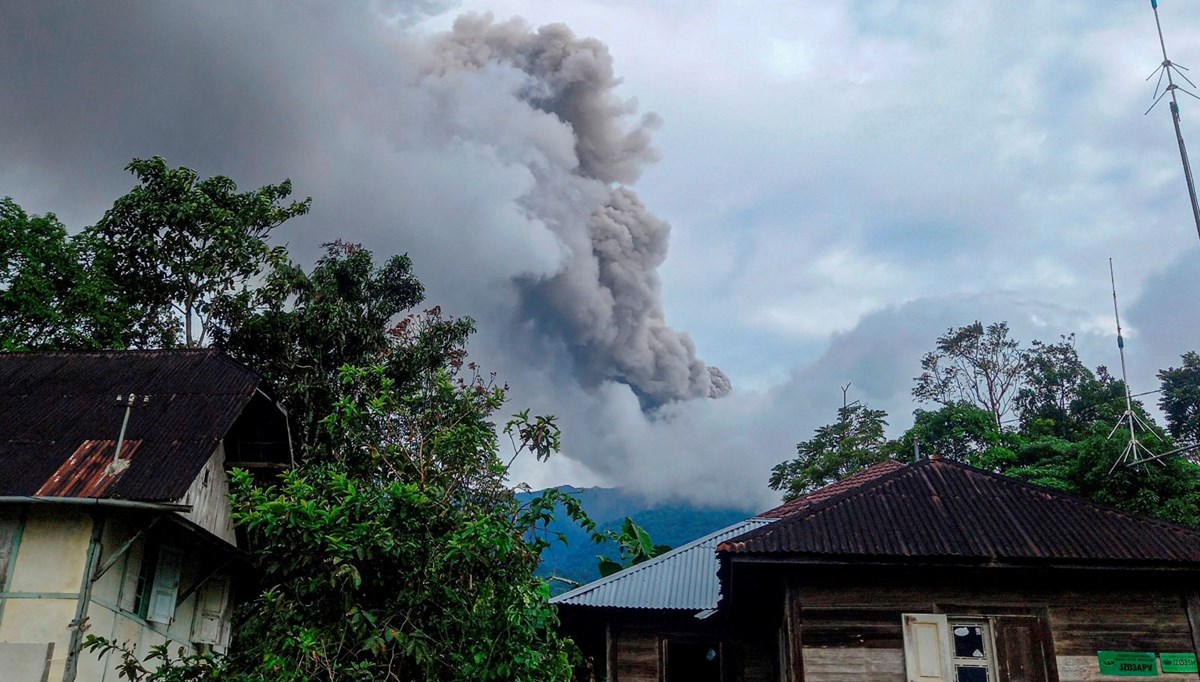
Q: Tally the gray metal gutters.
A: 1